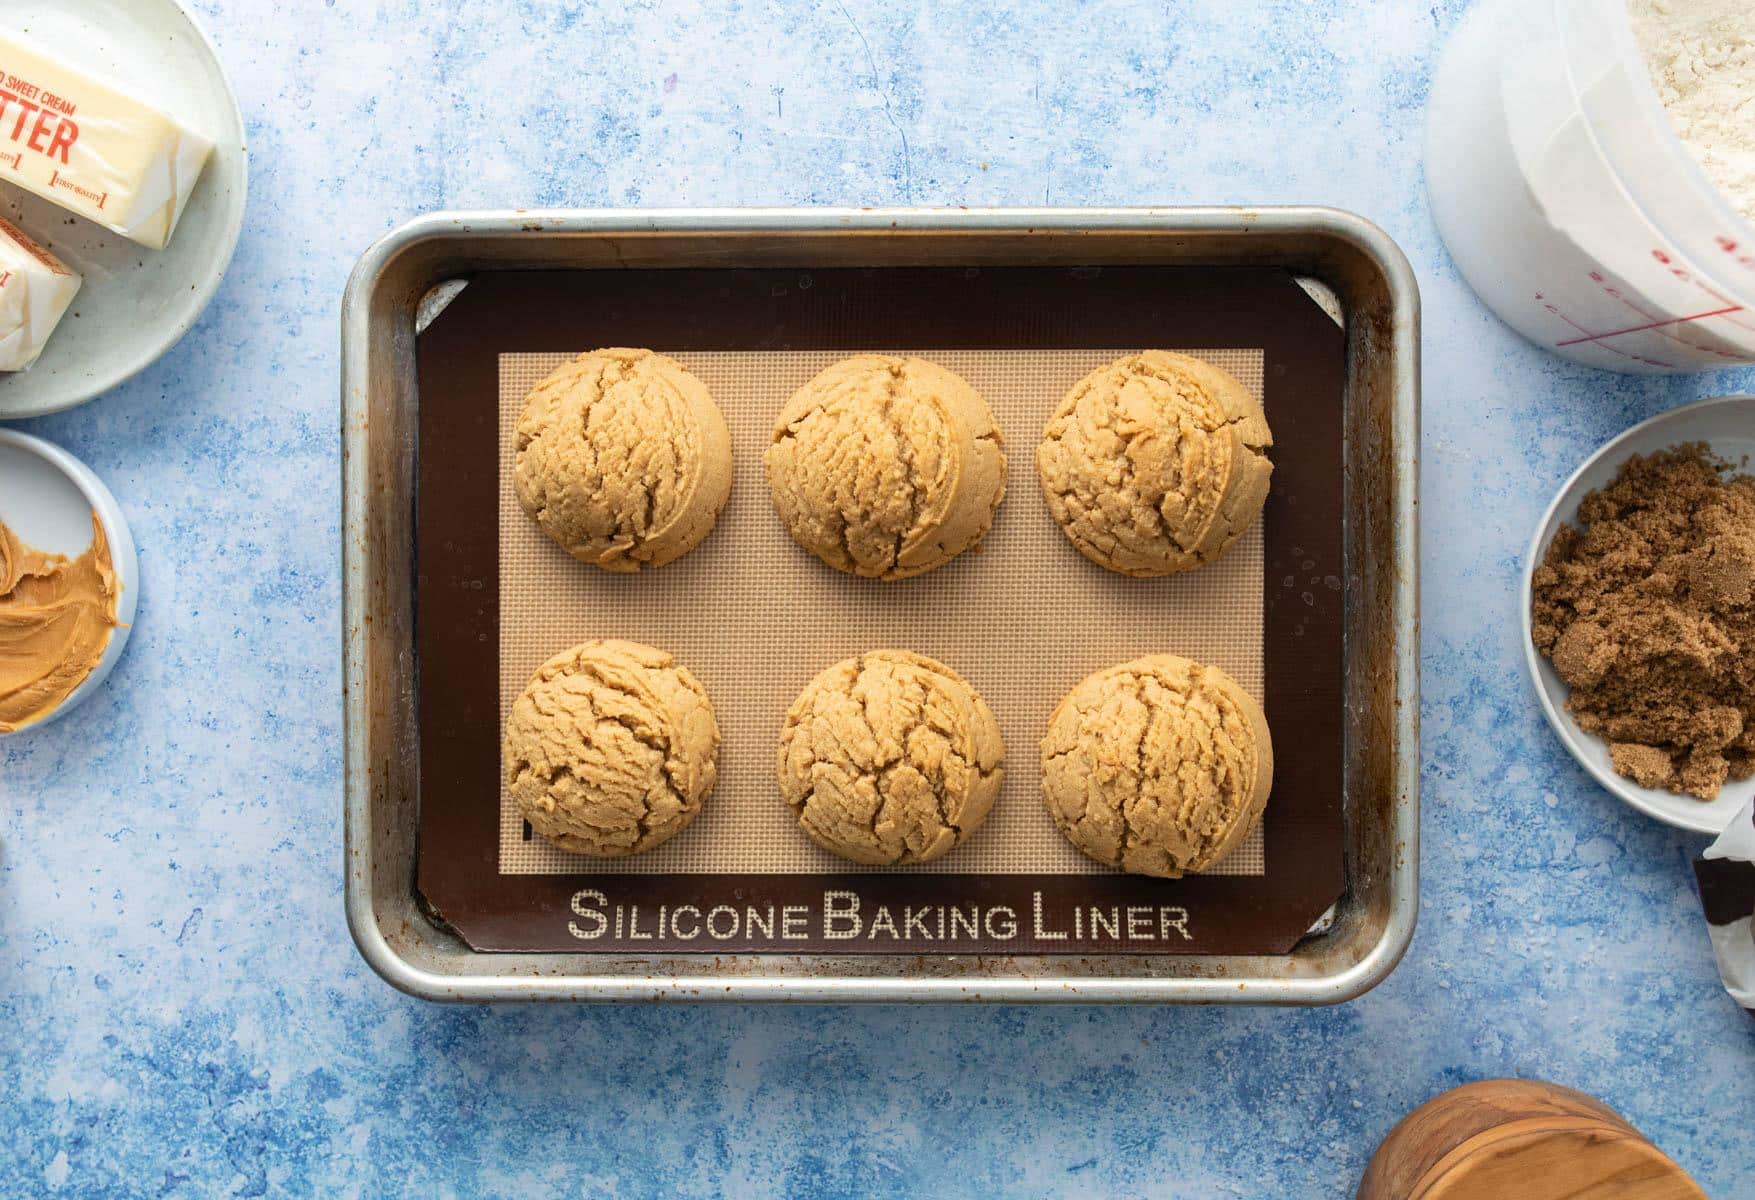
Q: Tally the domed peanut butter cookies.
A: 6